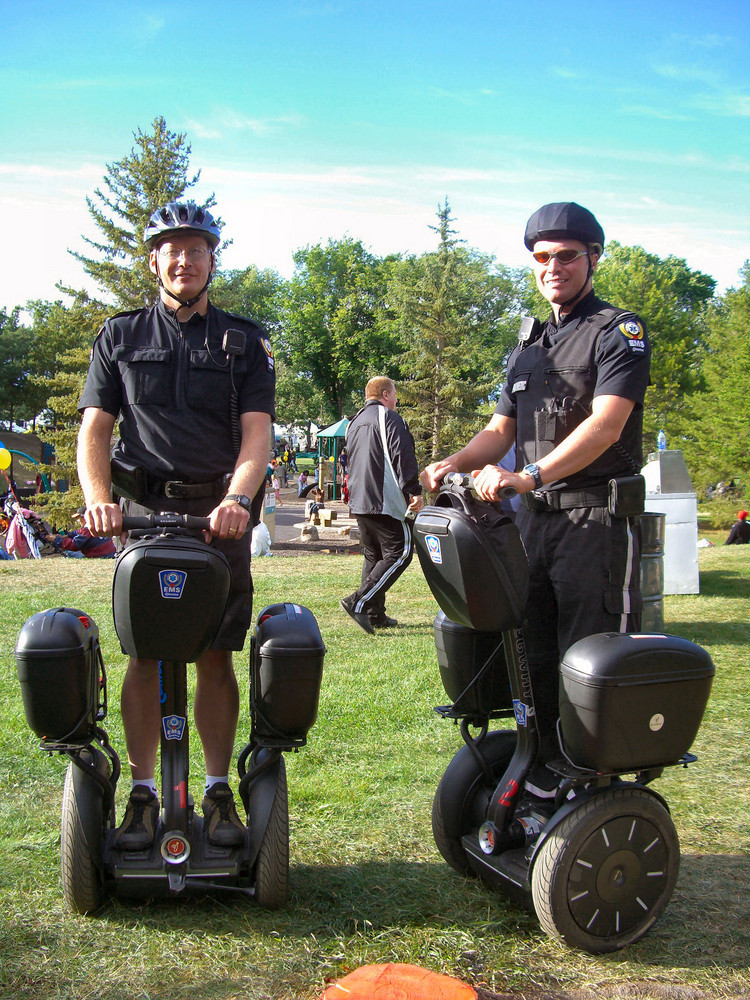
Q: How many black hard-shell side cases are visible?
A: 4